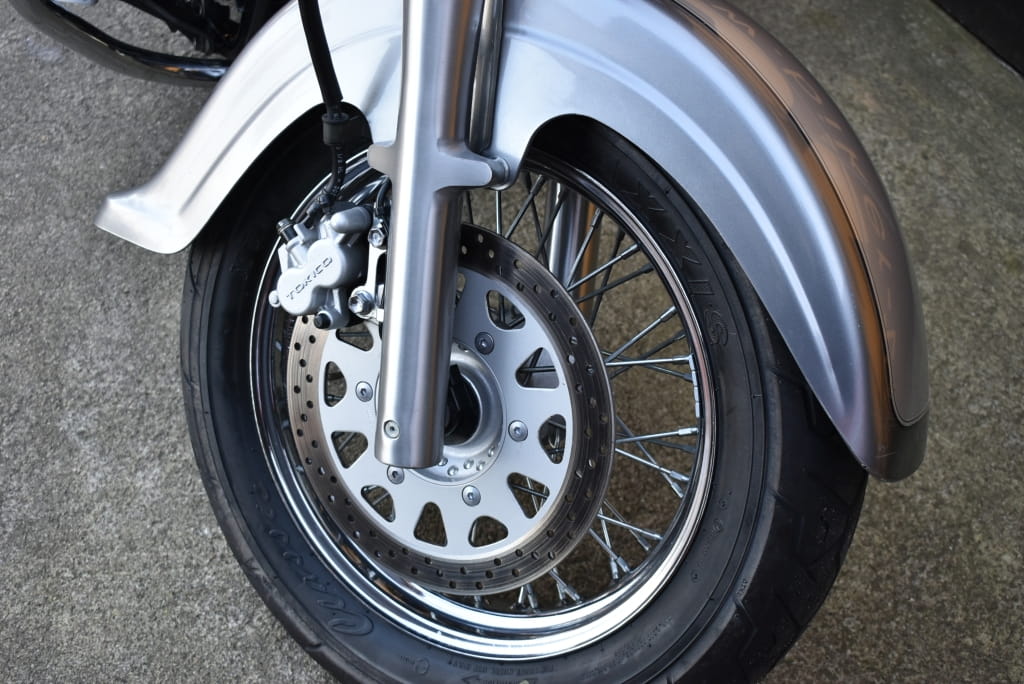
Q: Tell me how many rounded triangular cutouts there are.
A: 11